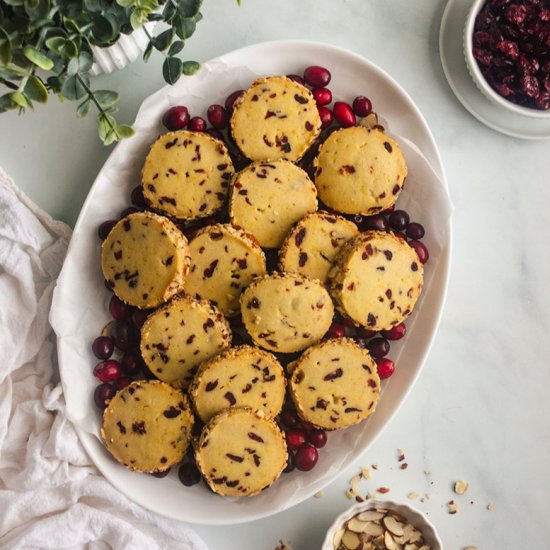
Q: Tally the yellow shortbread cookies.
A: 14